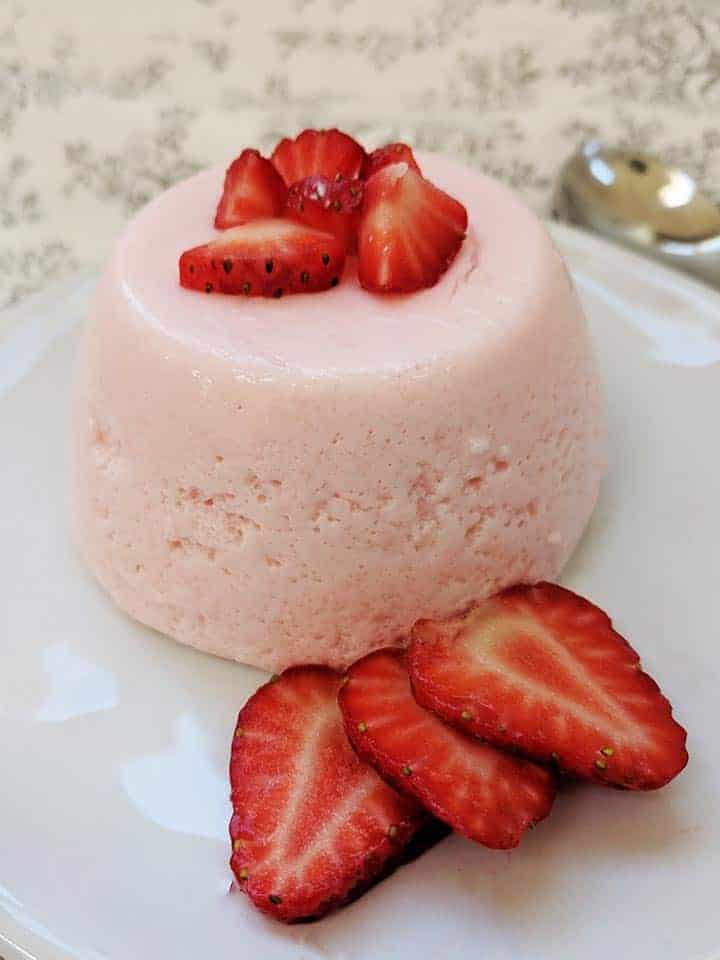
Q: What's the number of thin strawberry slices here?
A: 3